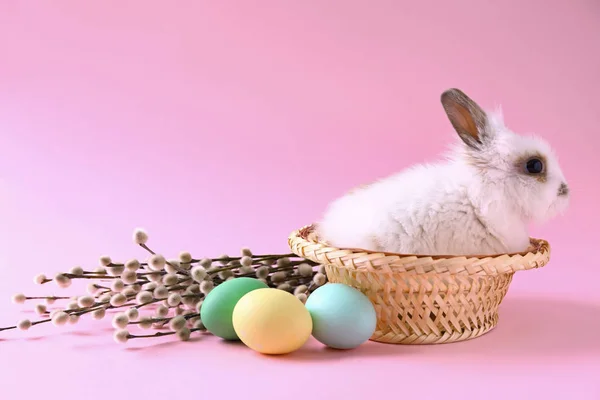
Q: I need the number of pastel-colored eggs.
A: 3